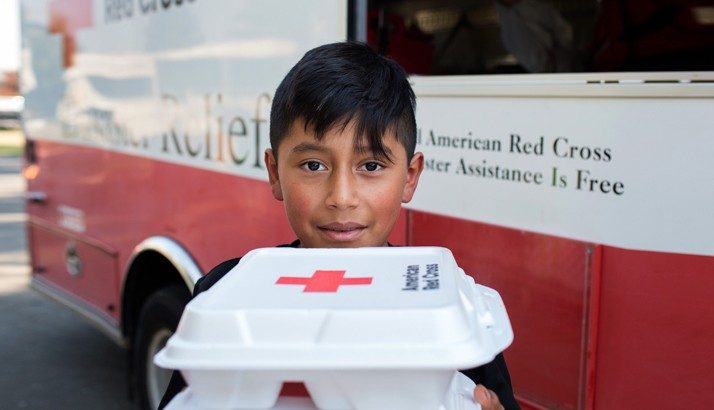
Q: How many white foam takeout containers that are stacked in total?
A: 2